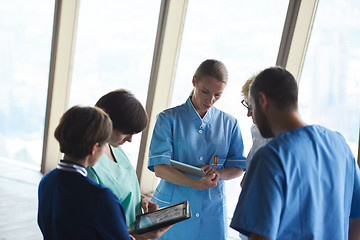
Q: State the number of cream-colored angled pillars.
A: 3